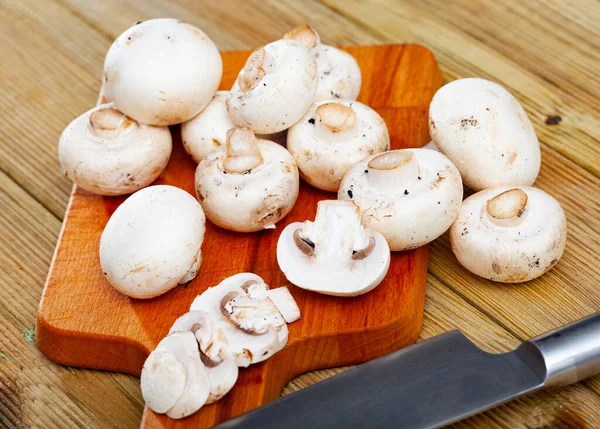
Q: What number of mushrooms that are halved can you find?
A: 1